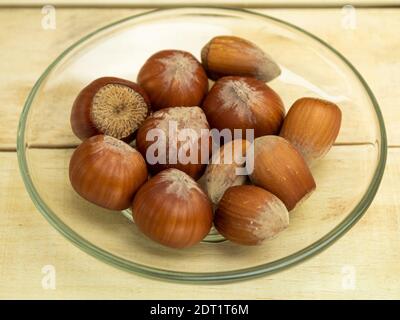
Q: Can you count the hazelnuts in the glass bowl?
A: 11